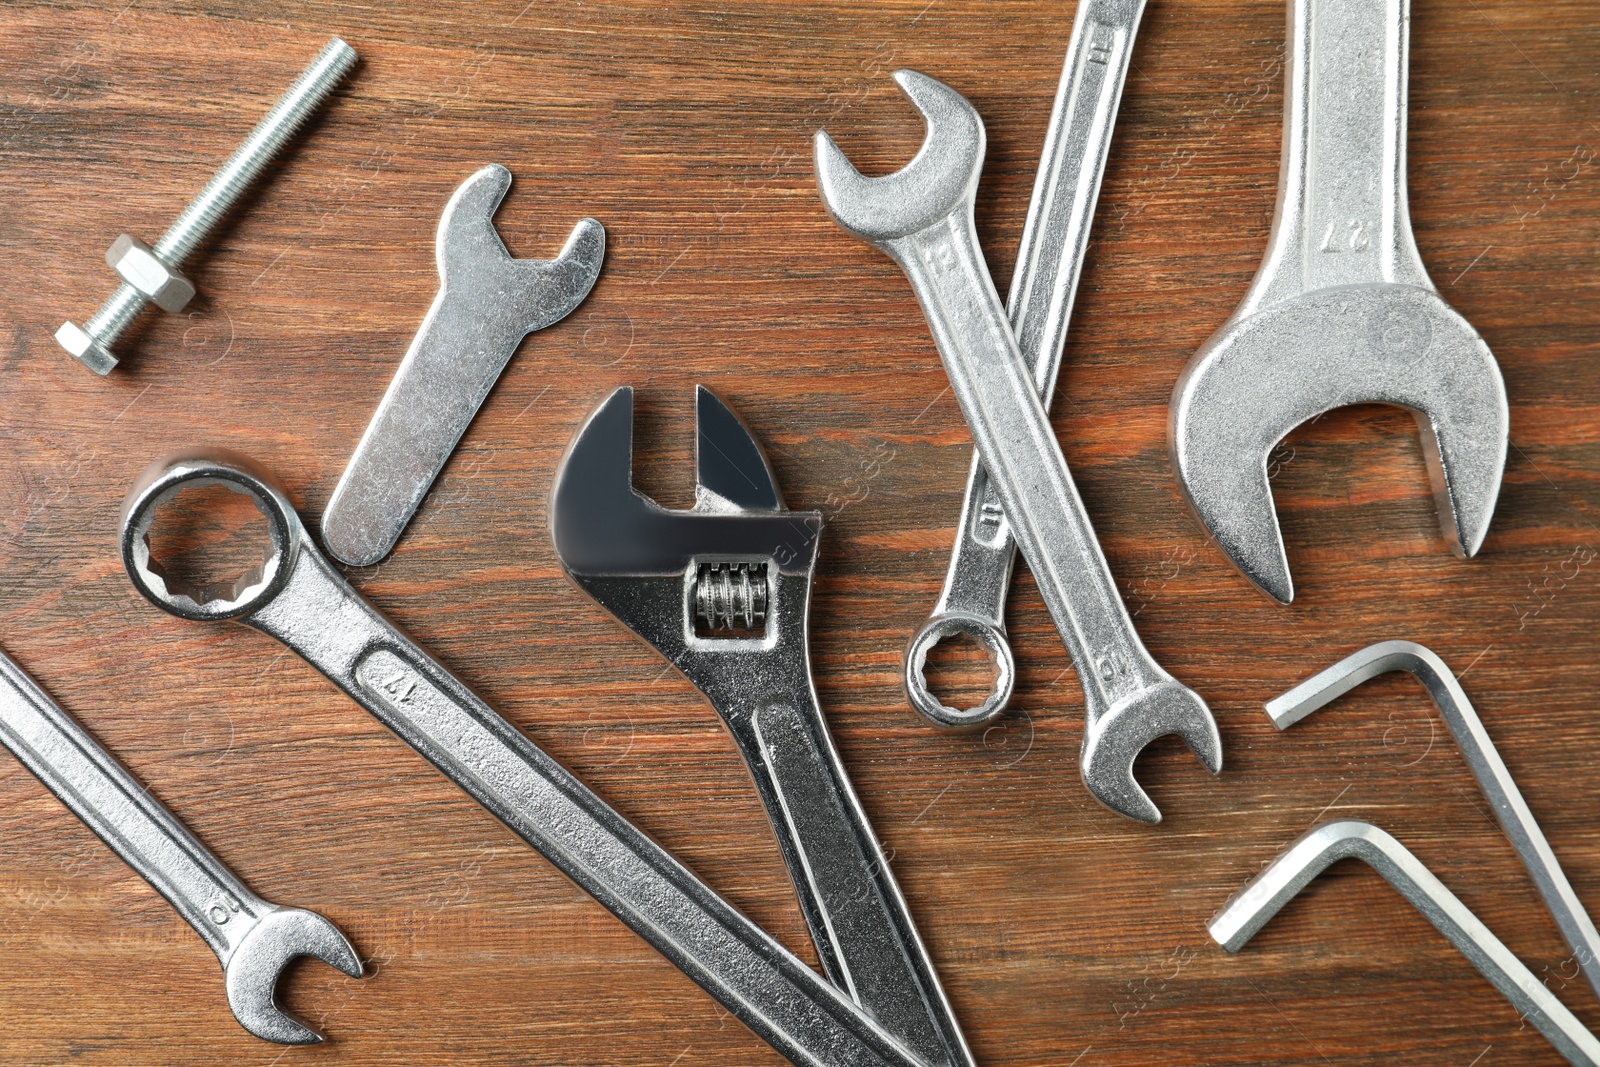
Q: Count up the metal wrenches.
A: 7